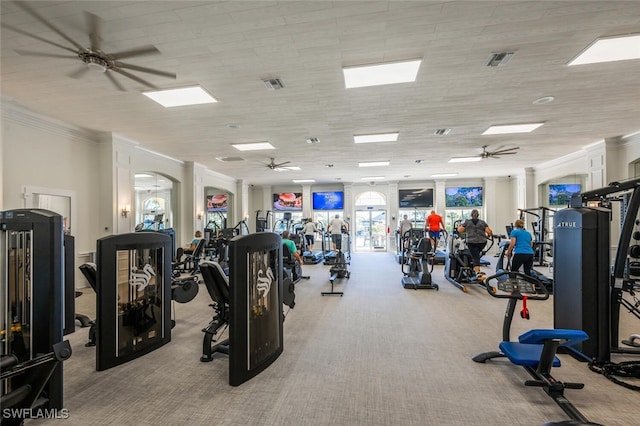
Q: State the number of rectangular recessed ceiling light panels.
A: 12